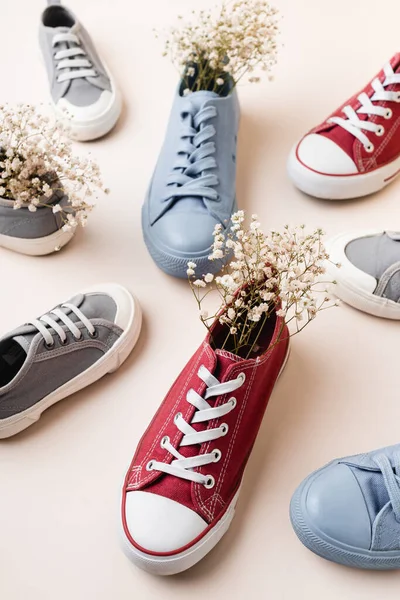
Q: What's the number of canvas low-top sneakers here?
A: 8